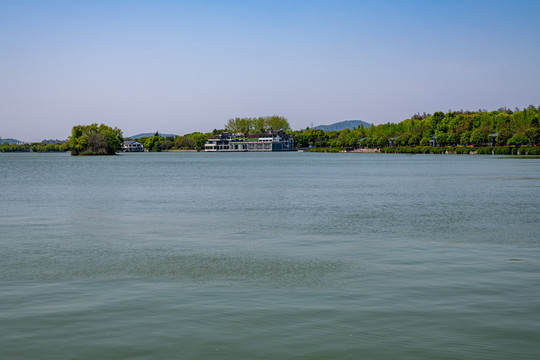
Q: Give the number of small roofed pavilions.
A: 4